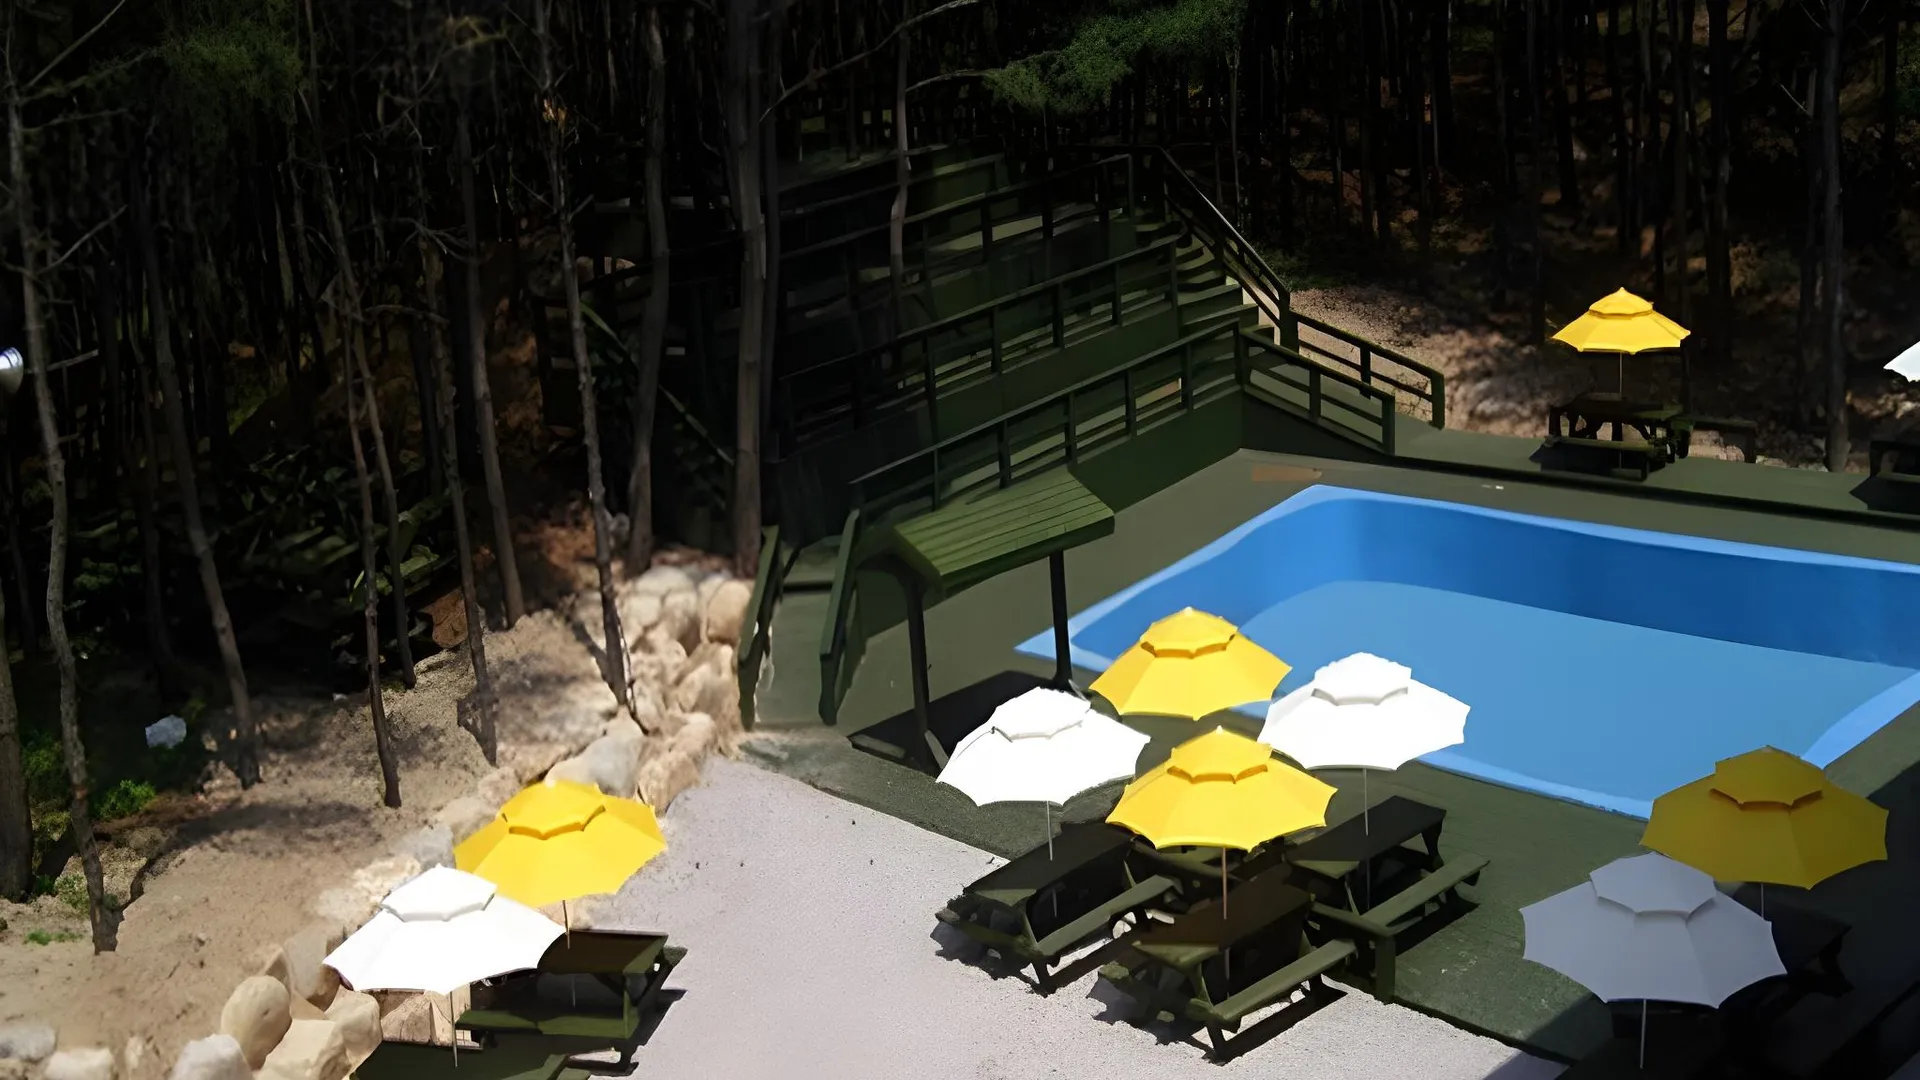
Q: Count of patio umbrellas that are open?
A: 10